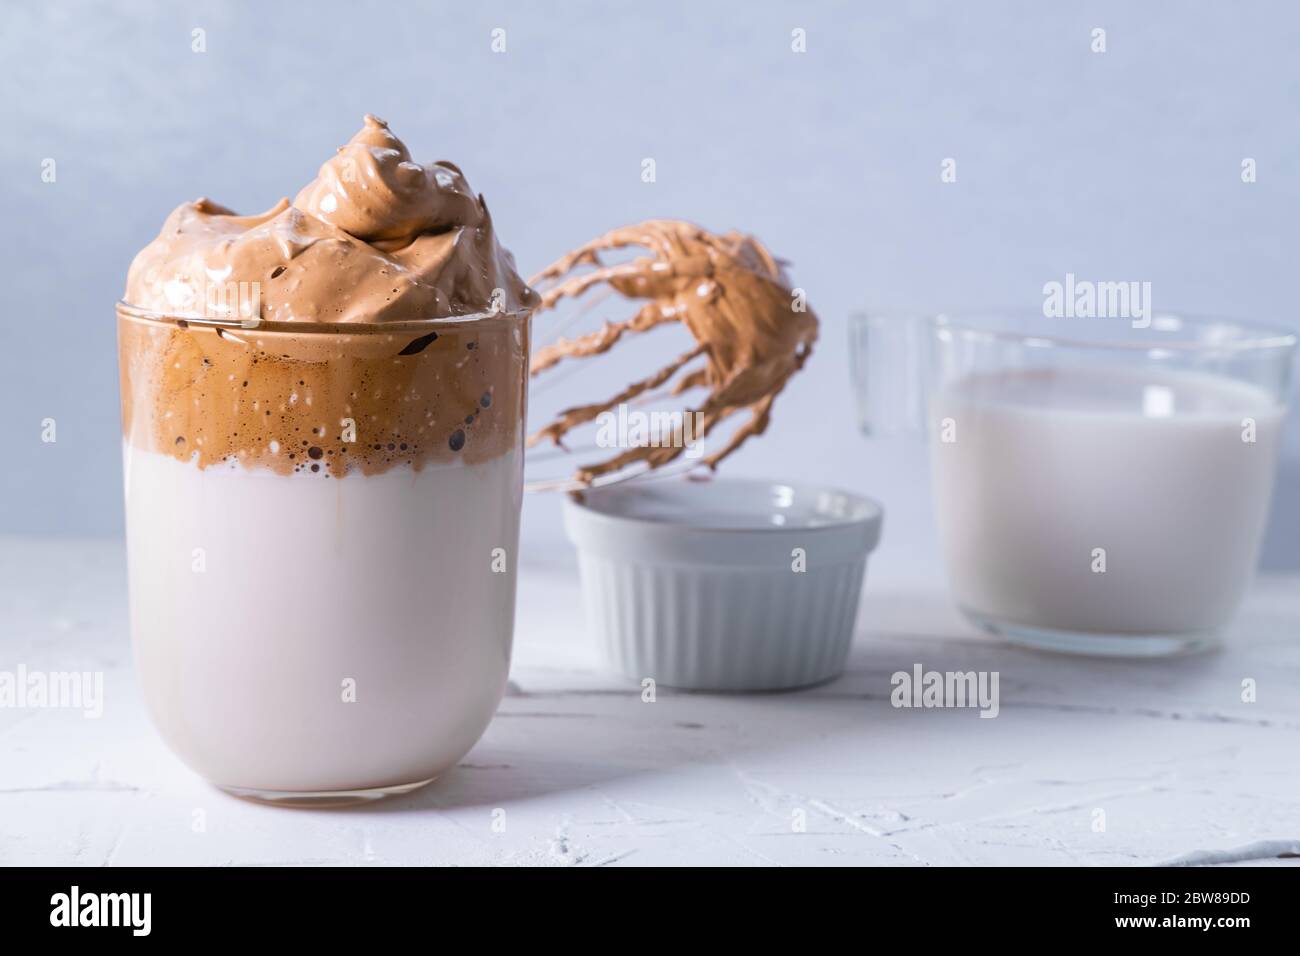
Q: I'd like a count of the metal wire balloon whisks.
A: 1